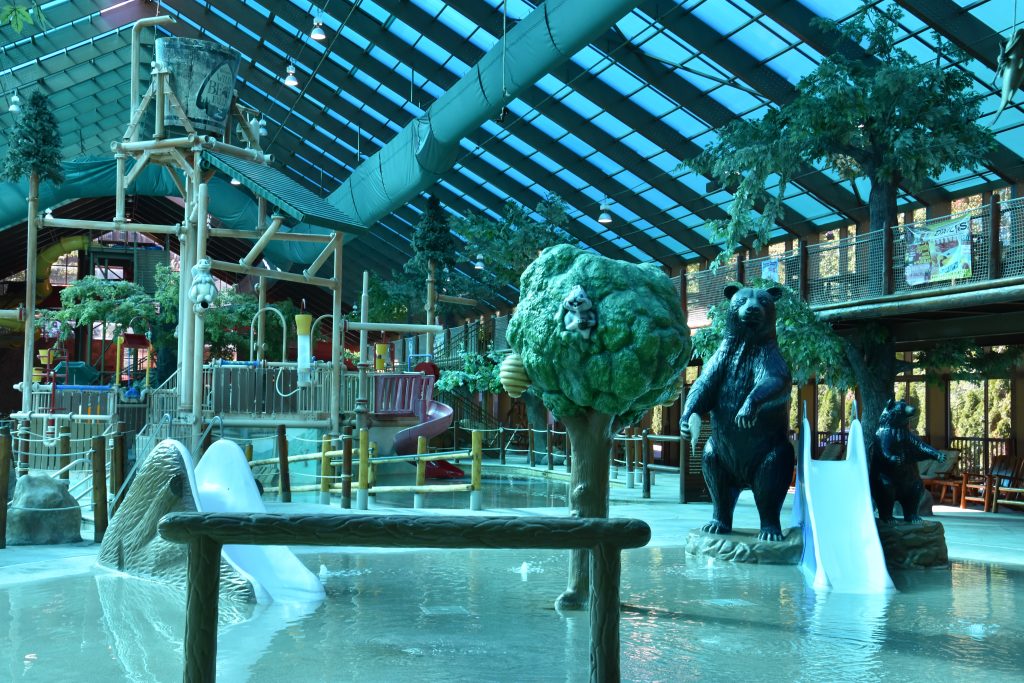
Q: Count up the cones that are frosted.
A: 0